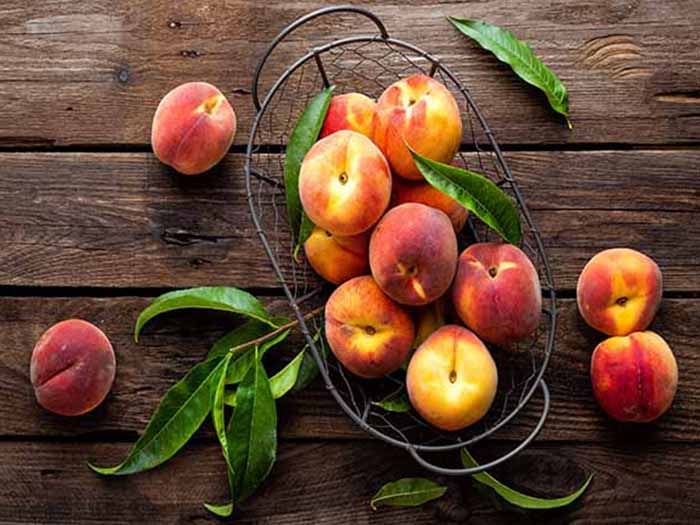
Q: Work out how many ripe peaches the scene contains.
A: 13